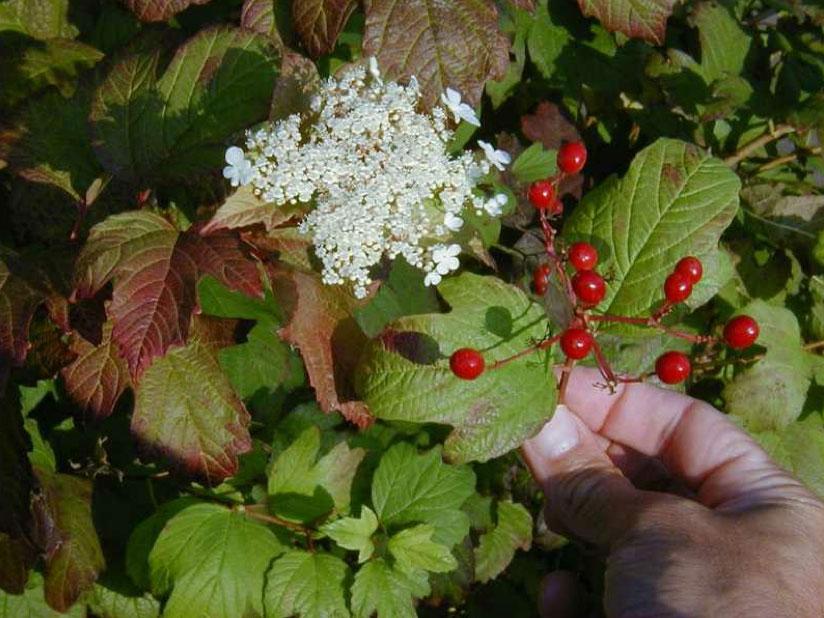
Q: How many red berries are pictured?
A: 12